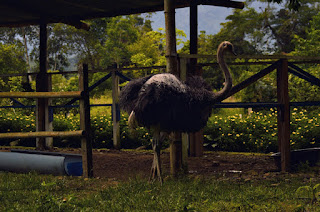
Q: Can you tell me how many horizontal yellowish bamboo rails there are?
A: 2